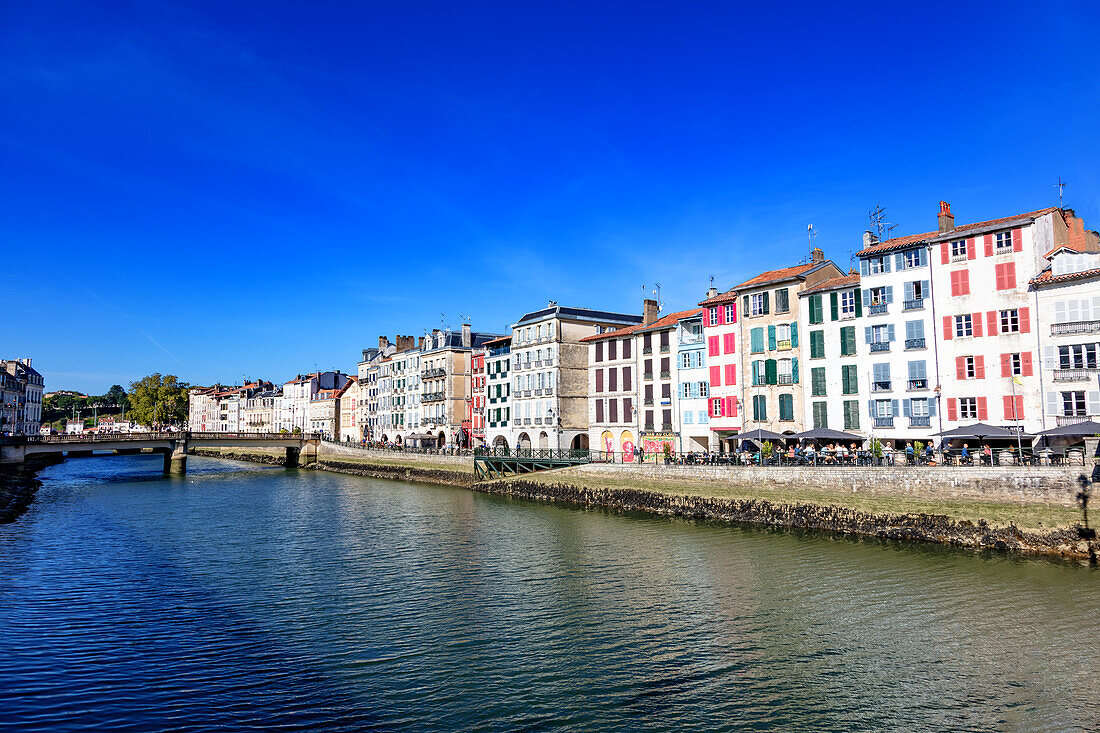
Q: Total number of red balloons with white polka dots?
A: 0